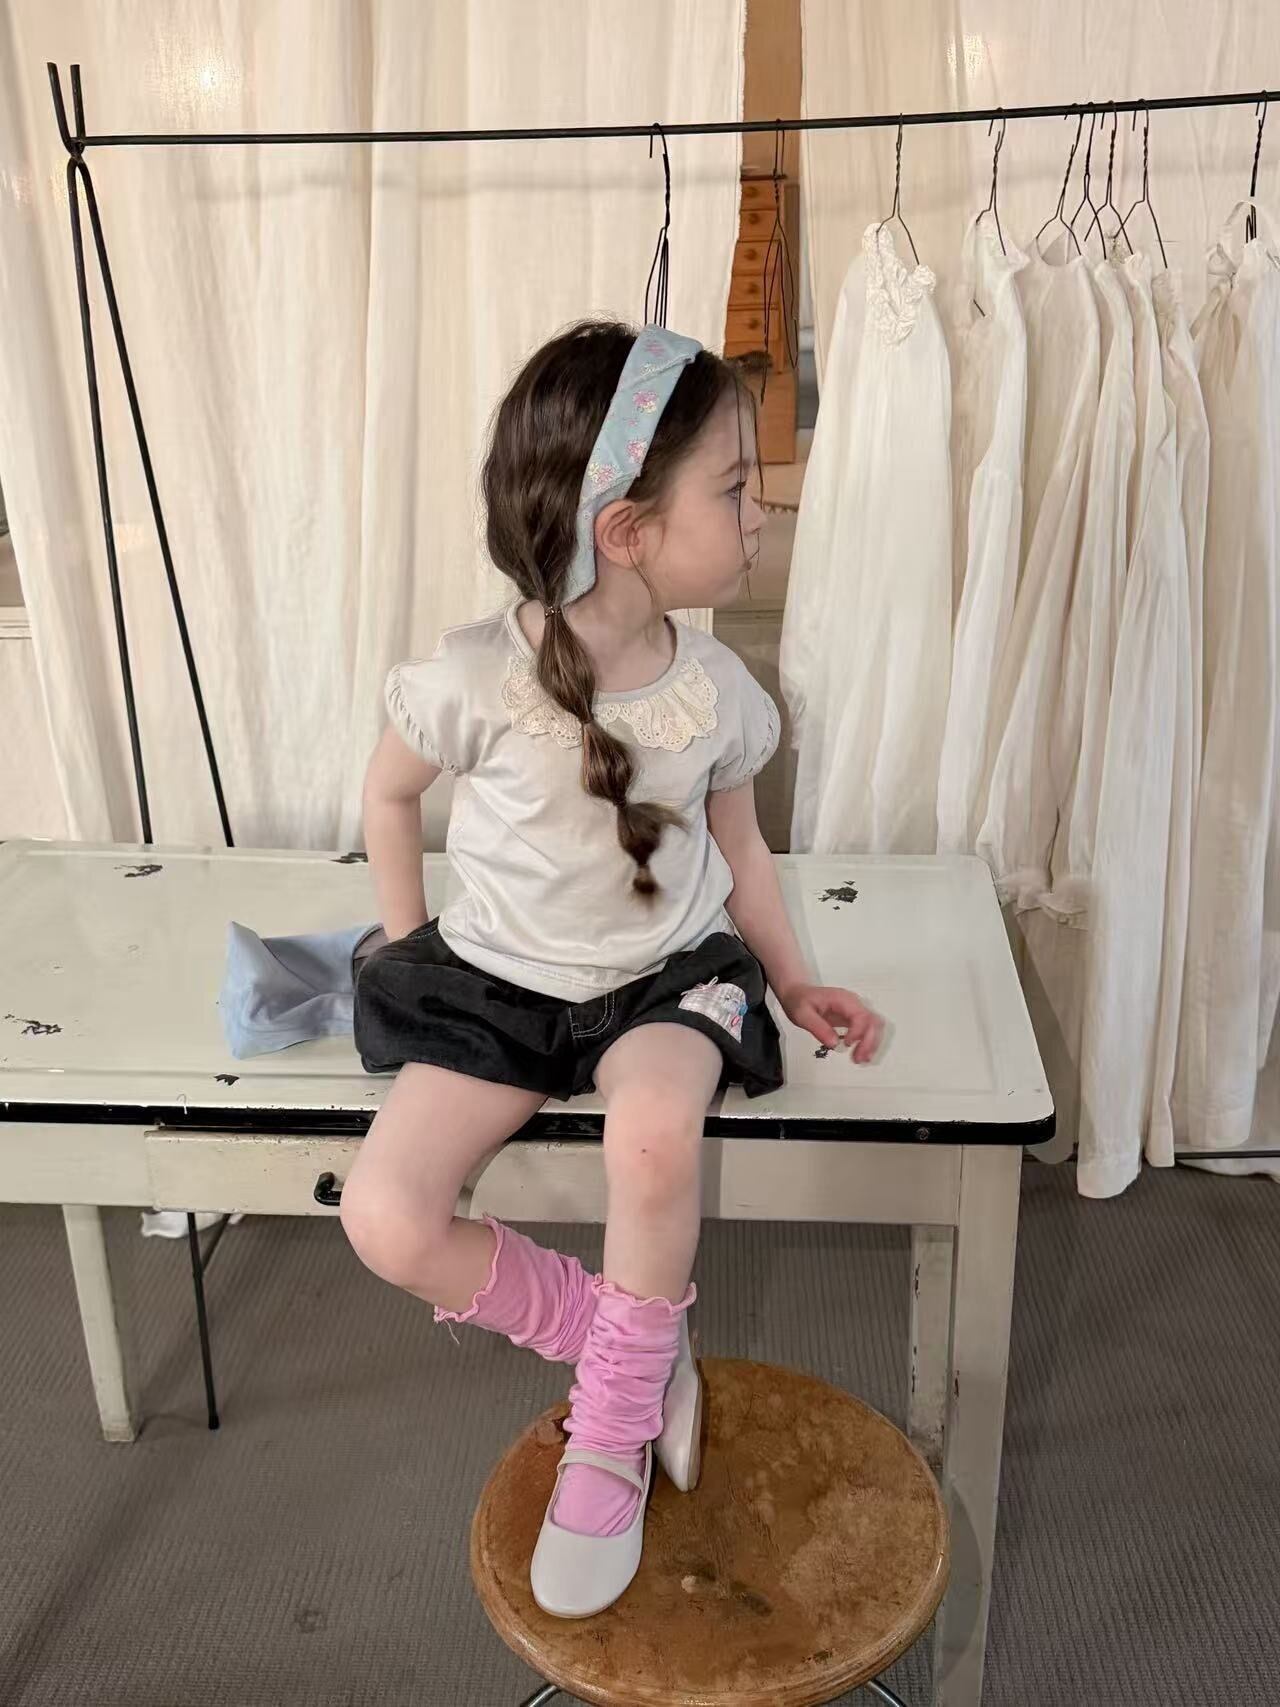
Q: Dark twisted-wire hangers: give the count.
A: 9